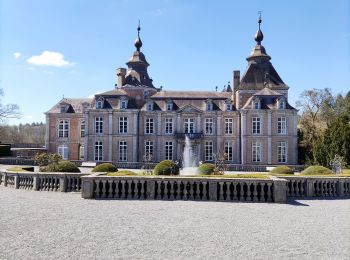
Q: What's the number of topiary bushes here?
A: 6